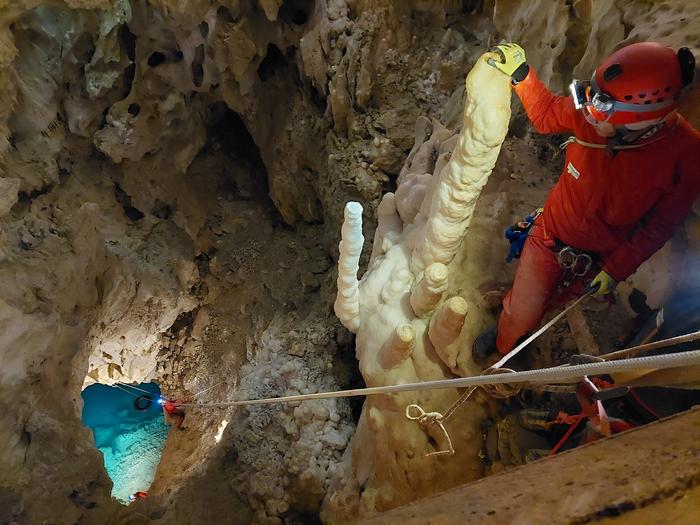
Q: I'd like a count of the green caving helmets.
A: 0